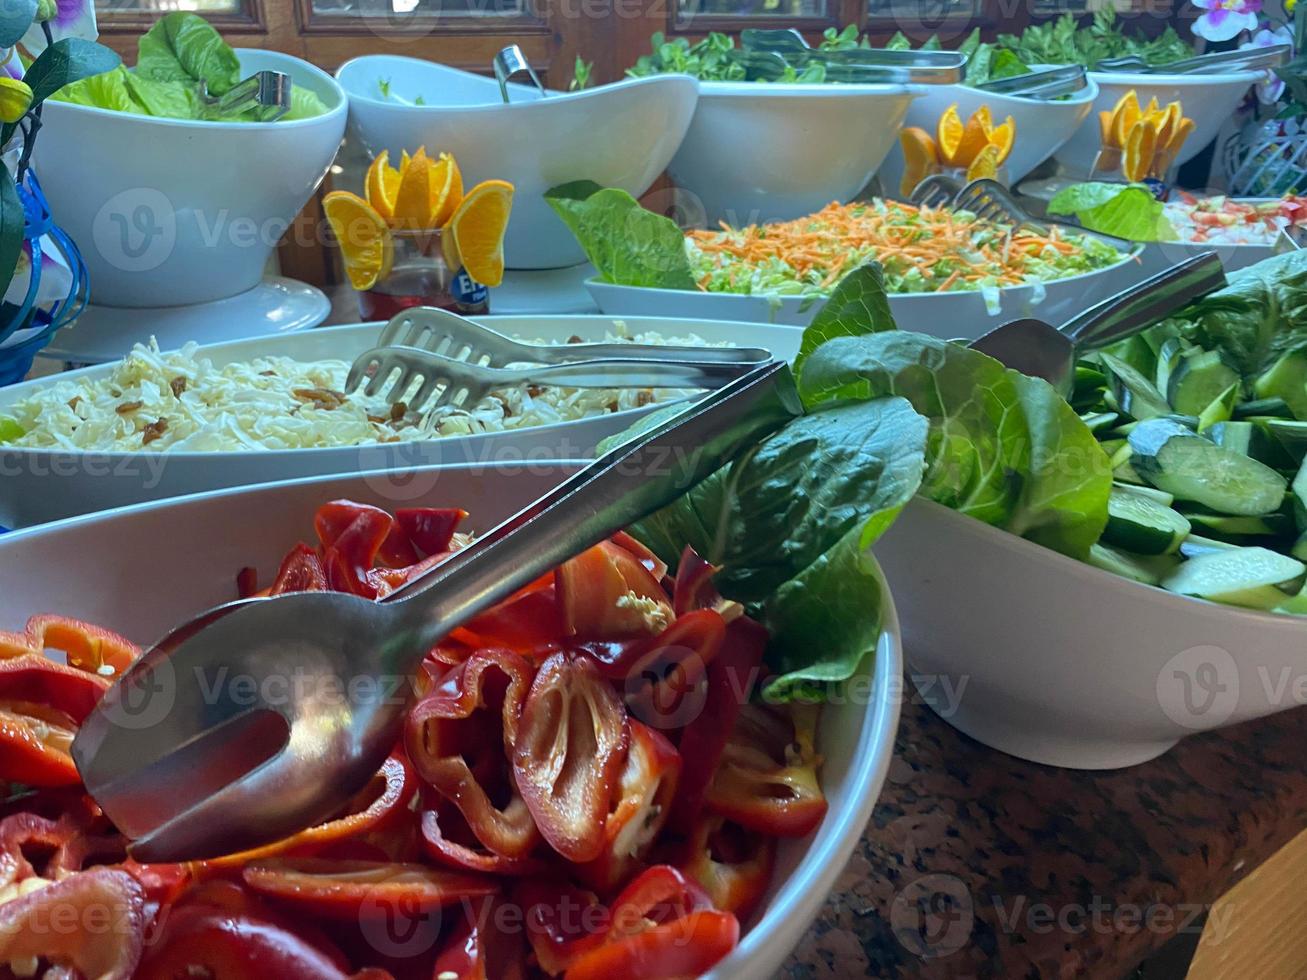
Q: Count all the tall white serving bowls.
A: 5